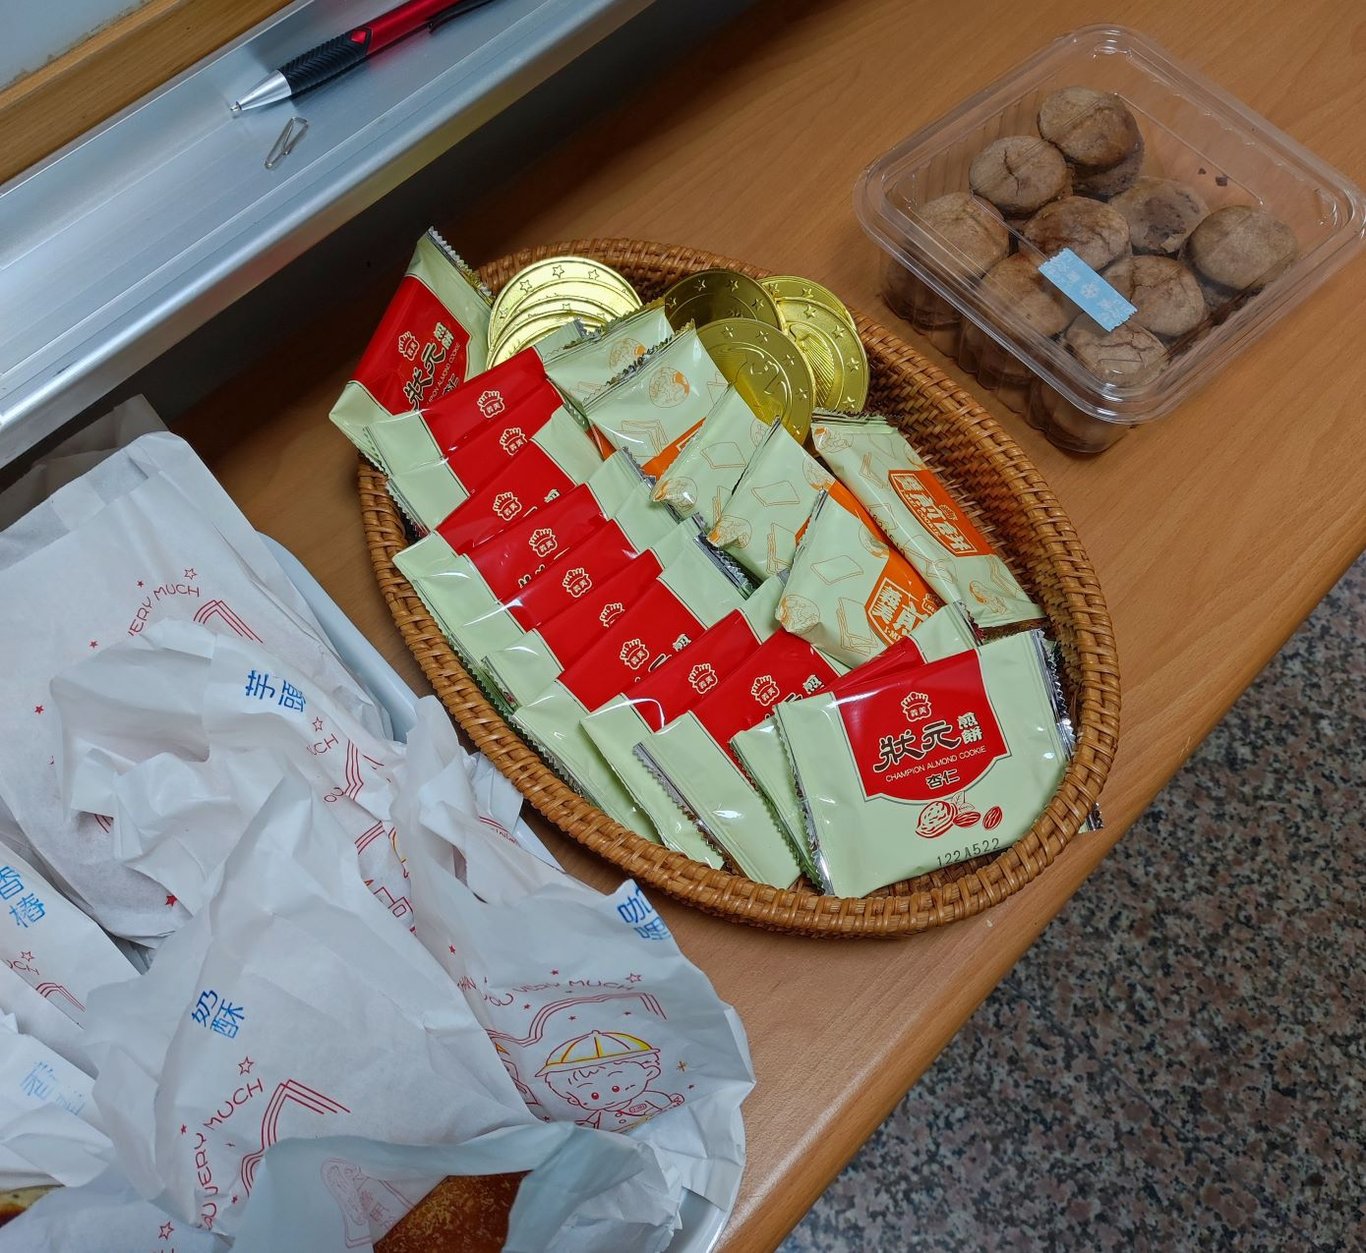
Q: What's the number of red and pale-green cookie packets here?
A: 12